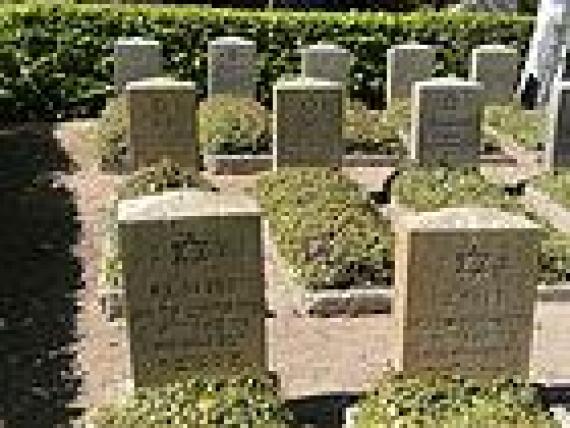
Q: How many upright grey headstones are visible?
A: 11